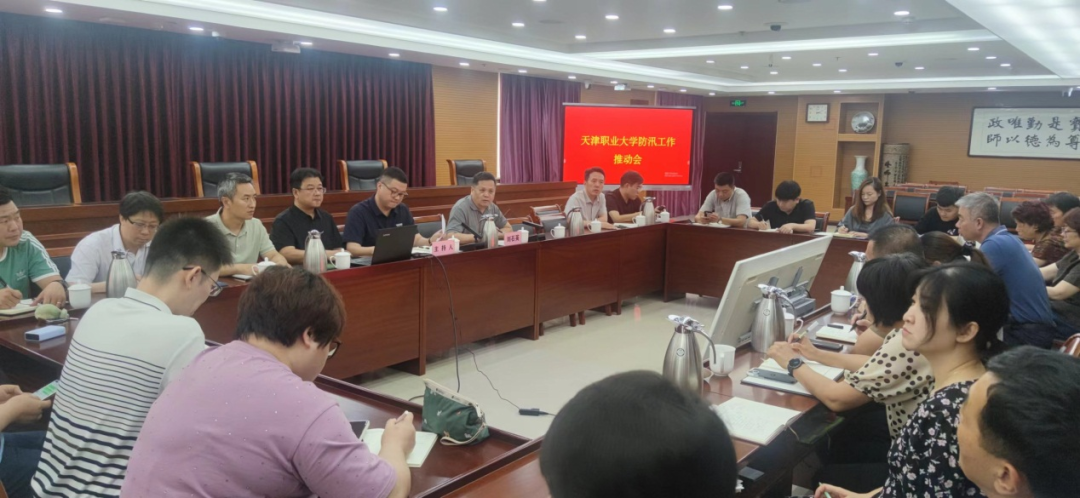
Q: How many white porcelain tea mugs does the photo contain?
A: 12